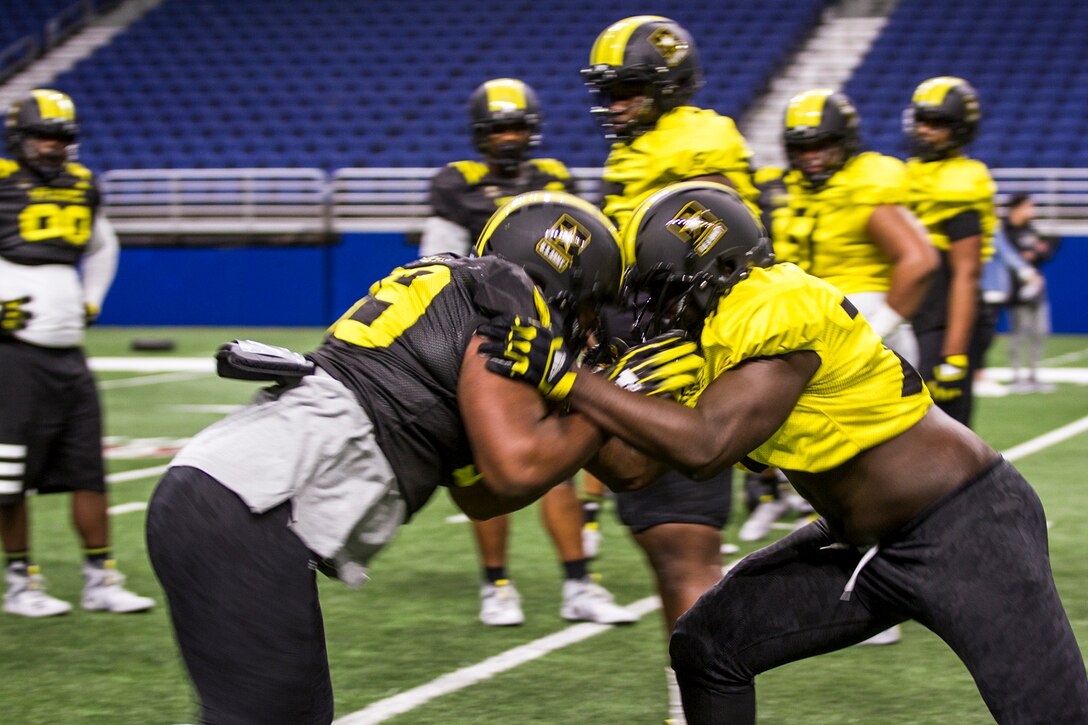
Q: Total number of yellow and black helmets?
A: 7